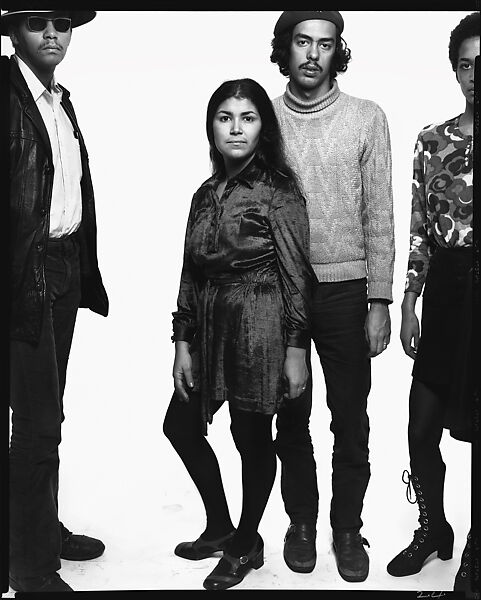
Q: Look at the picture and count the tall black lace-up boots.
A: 2